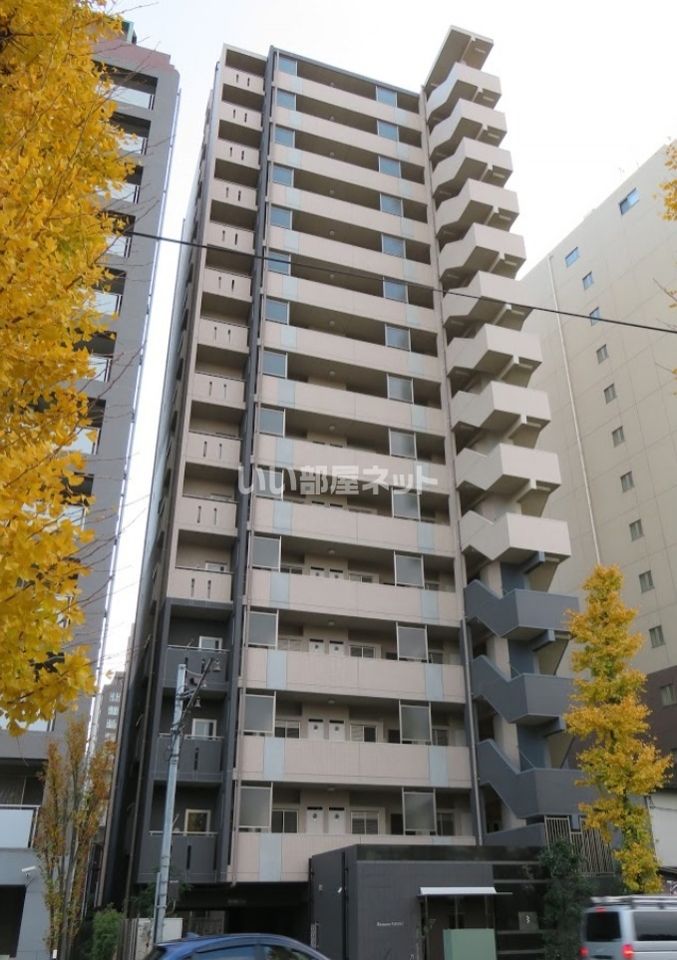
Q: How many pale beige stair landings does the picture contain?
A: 10